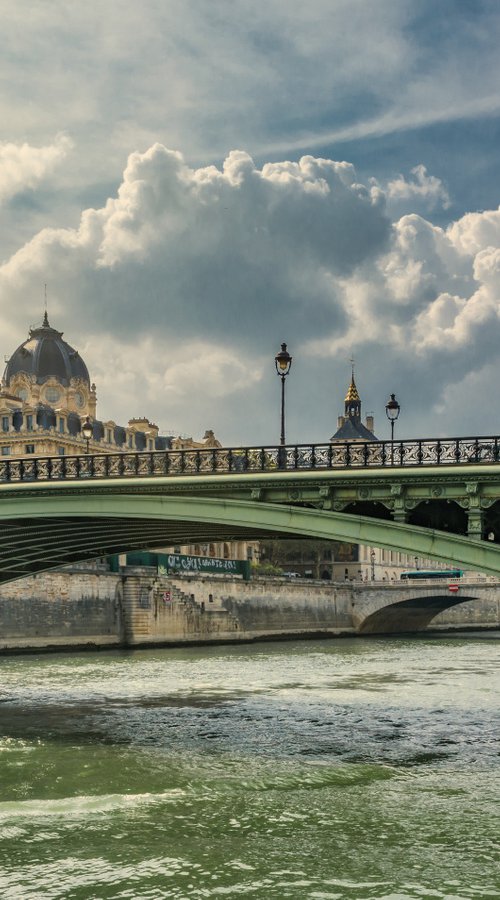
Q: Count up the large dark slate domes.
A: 1